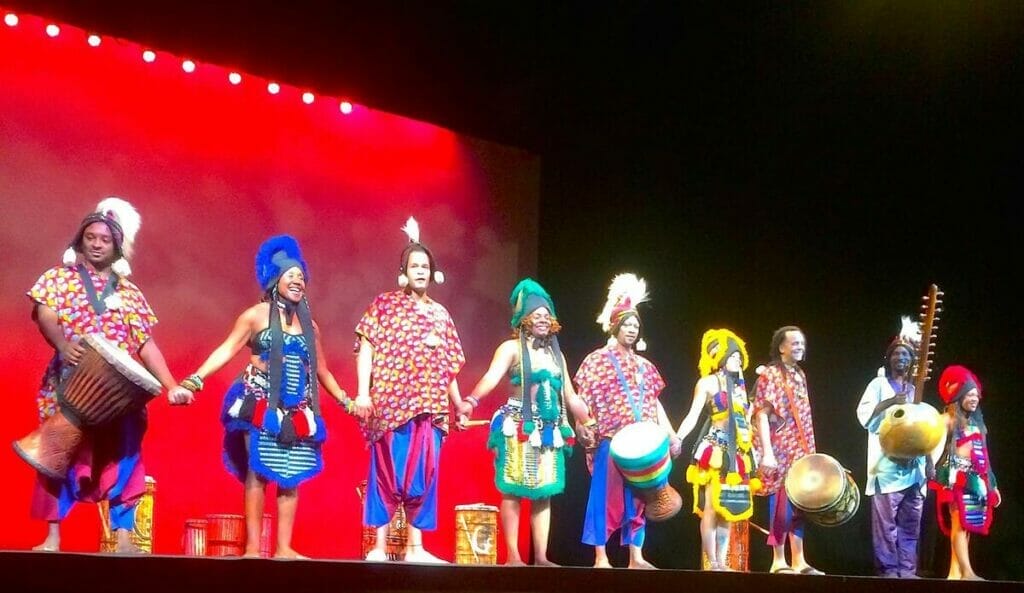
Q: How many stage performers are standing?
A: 9